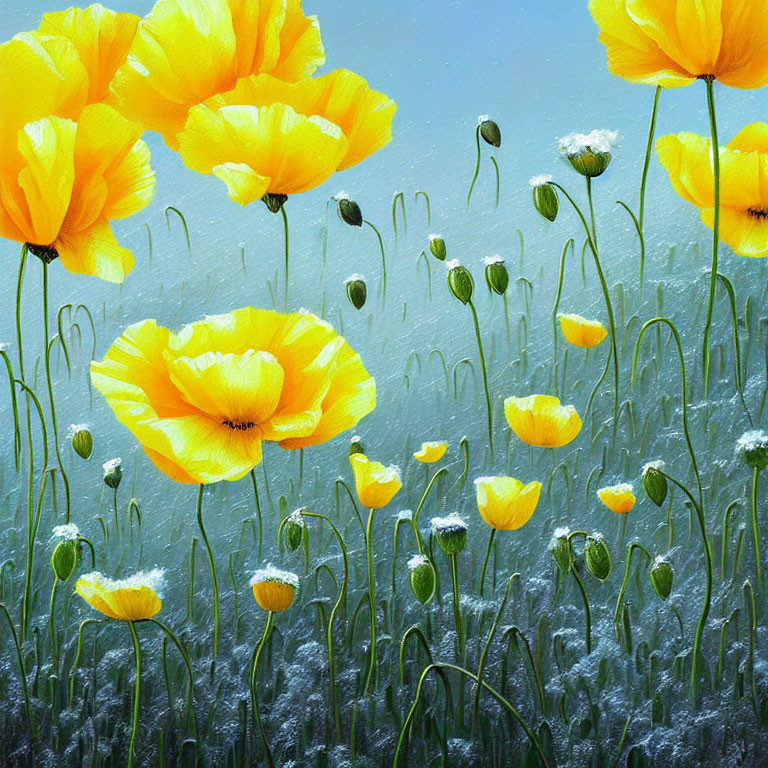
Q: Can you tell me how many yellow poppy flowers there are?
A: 15